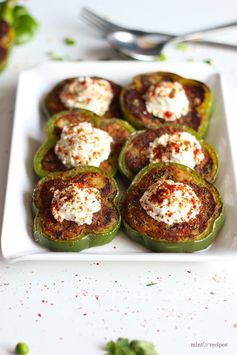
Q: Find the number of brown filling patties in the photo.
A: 6